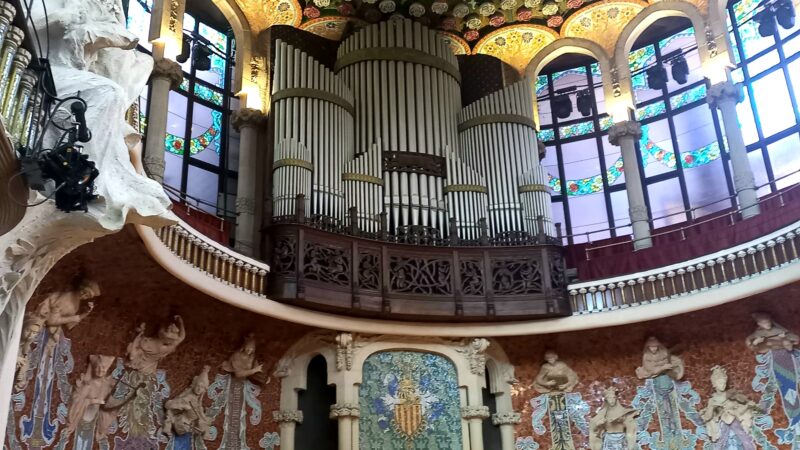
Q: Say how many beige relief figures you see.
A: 11